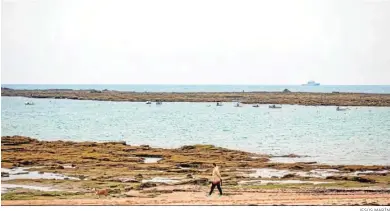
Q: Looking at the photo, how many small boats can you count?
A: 8